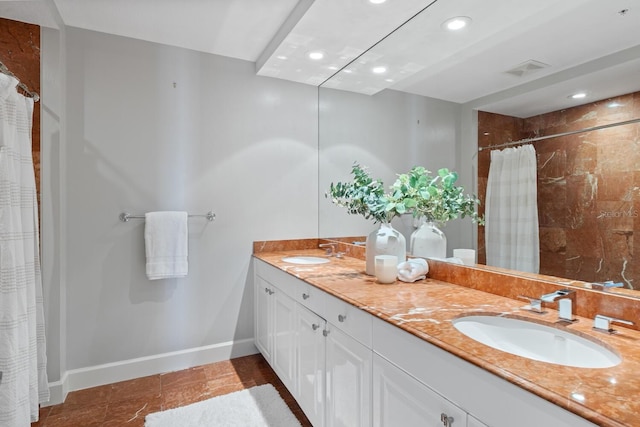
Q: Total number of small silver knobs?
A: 7